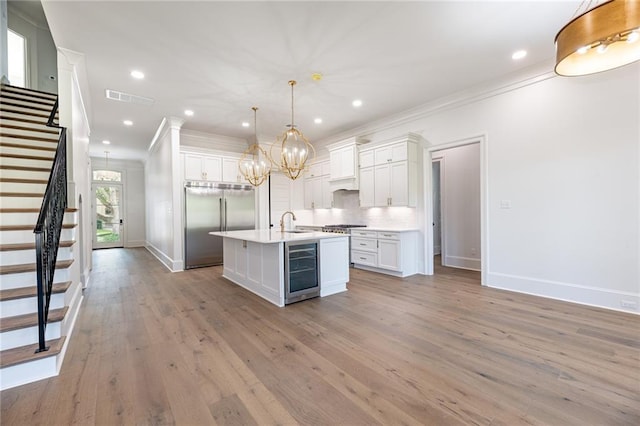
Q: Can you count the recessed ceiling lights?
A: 8